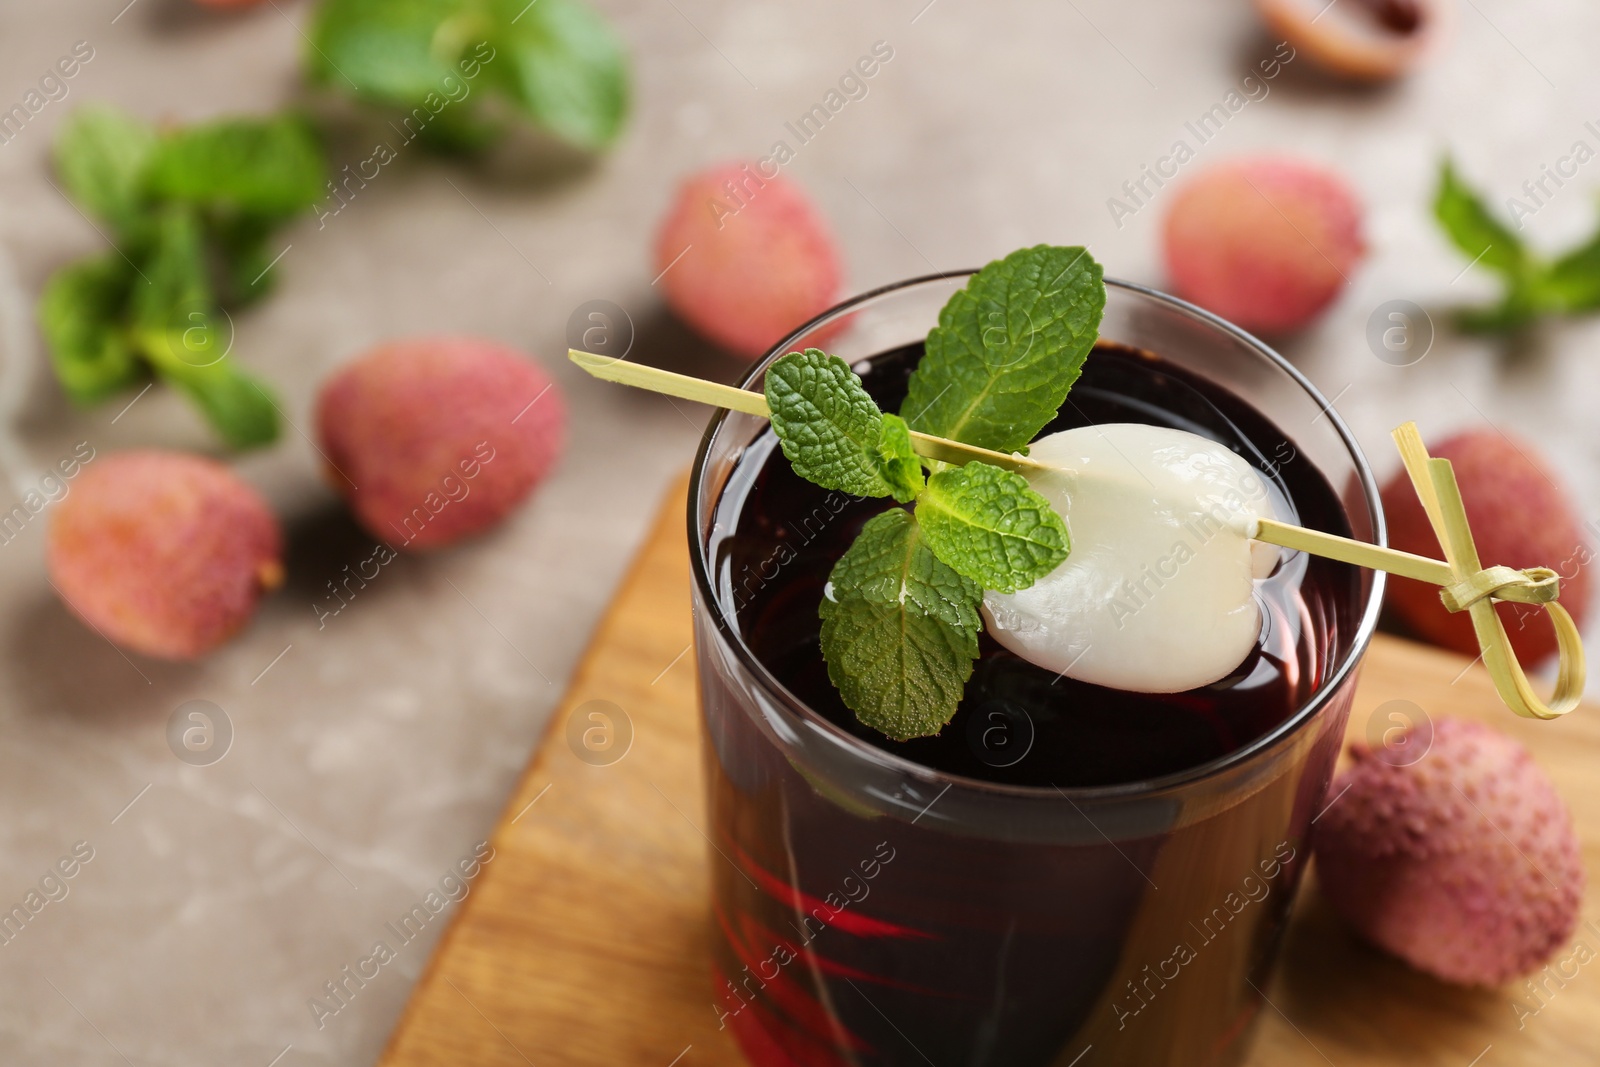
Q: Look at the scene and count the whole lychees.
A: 6